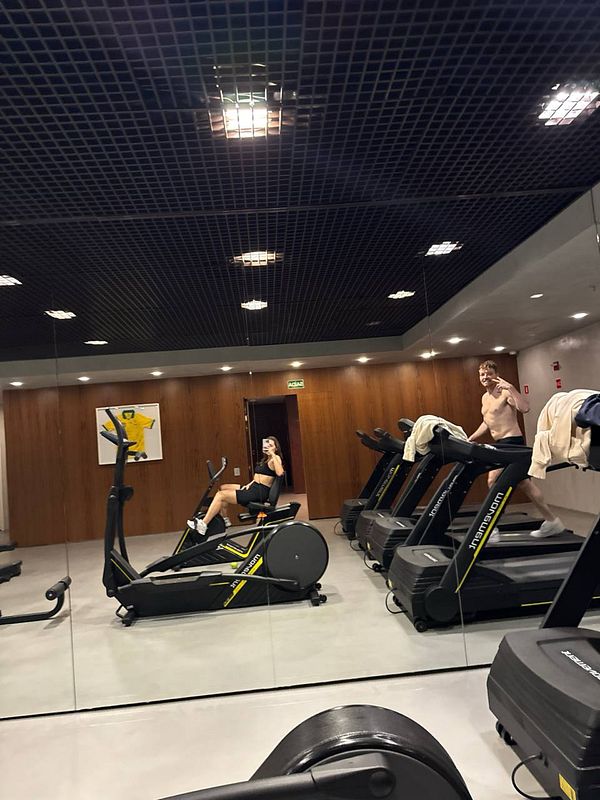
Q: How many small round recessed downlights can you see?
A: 11